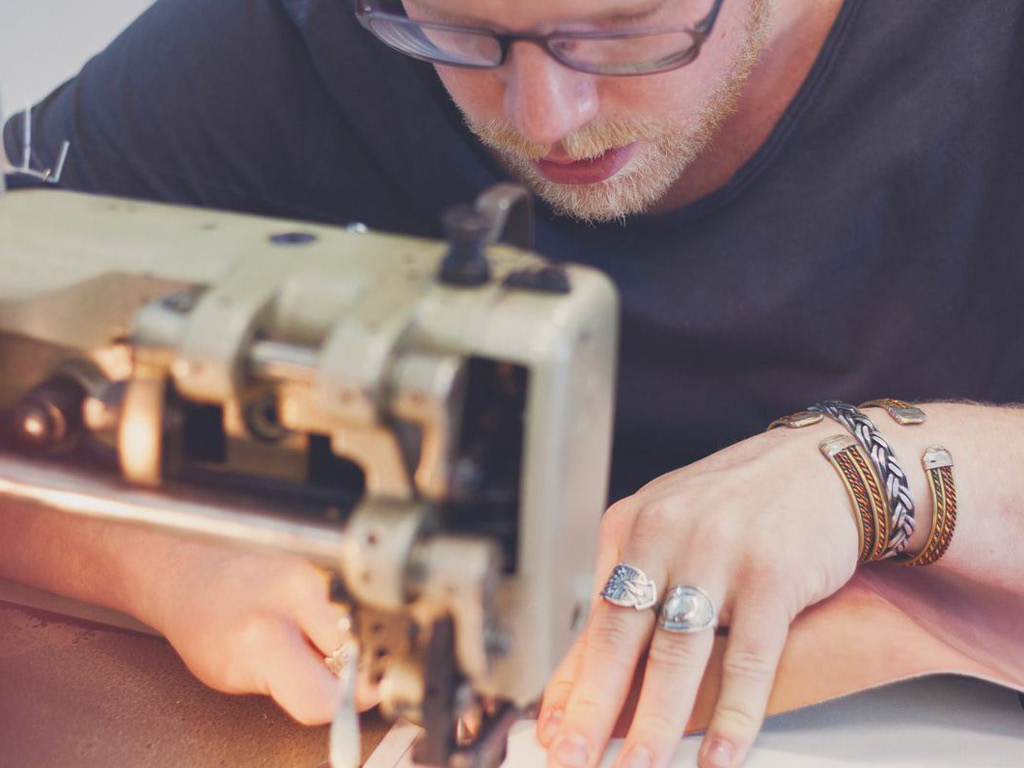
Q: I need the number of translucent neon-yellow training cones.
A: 0